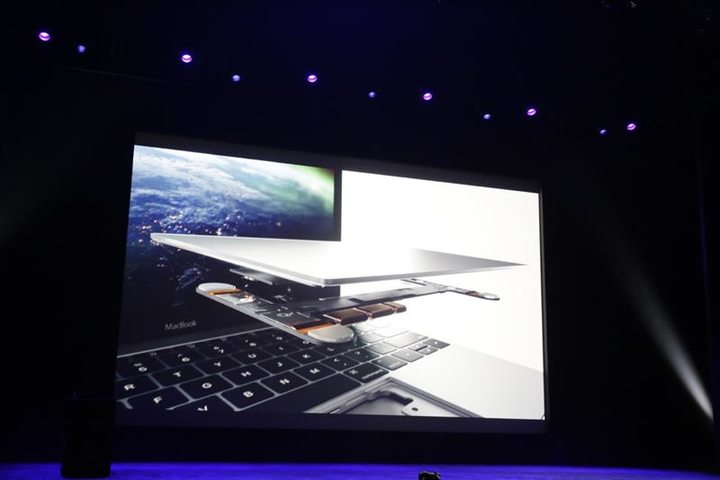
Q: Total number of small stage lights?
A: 11